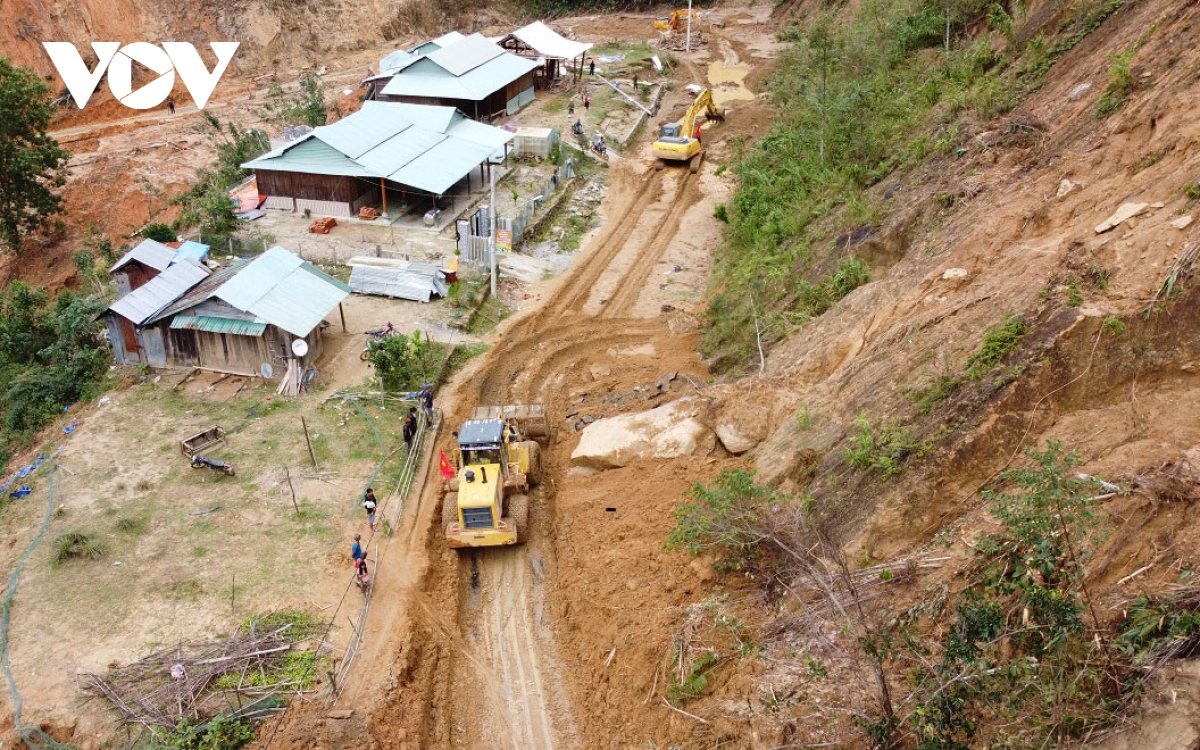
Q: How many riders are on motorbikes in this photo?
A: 2